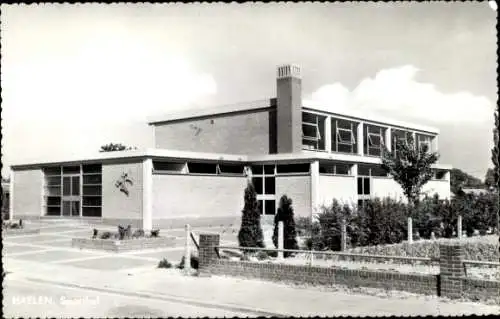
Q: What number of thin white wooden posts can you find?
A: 5